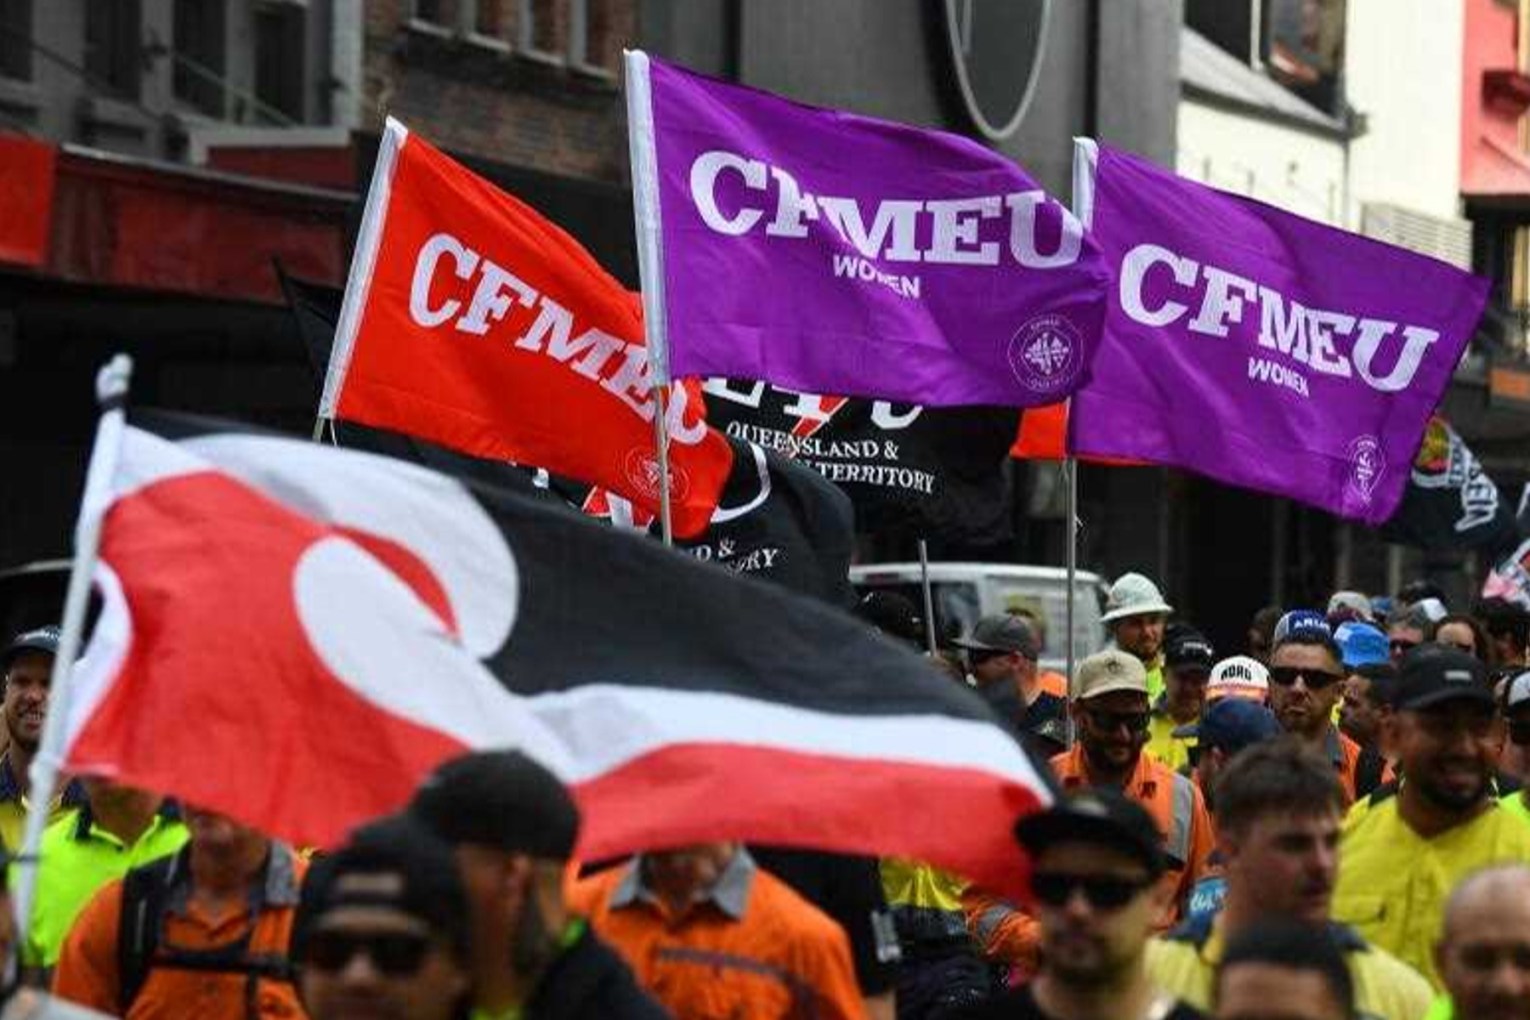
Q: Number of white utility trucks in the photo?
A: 1